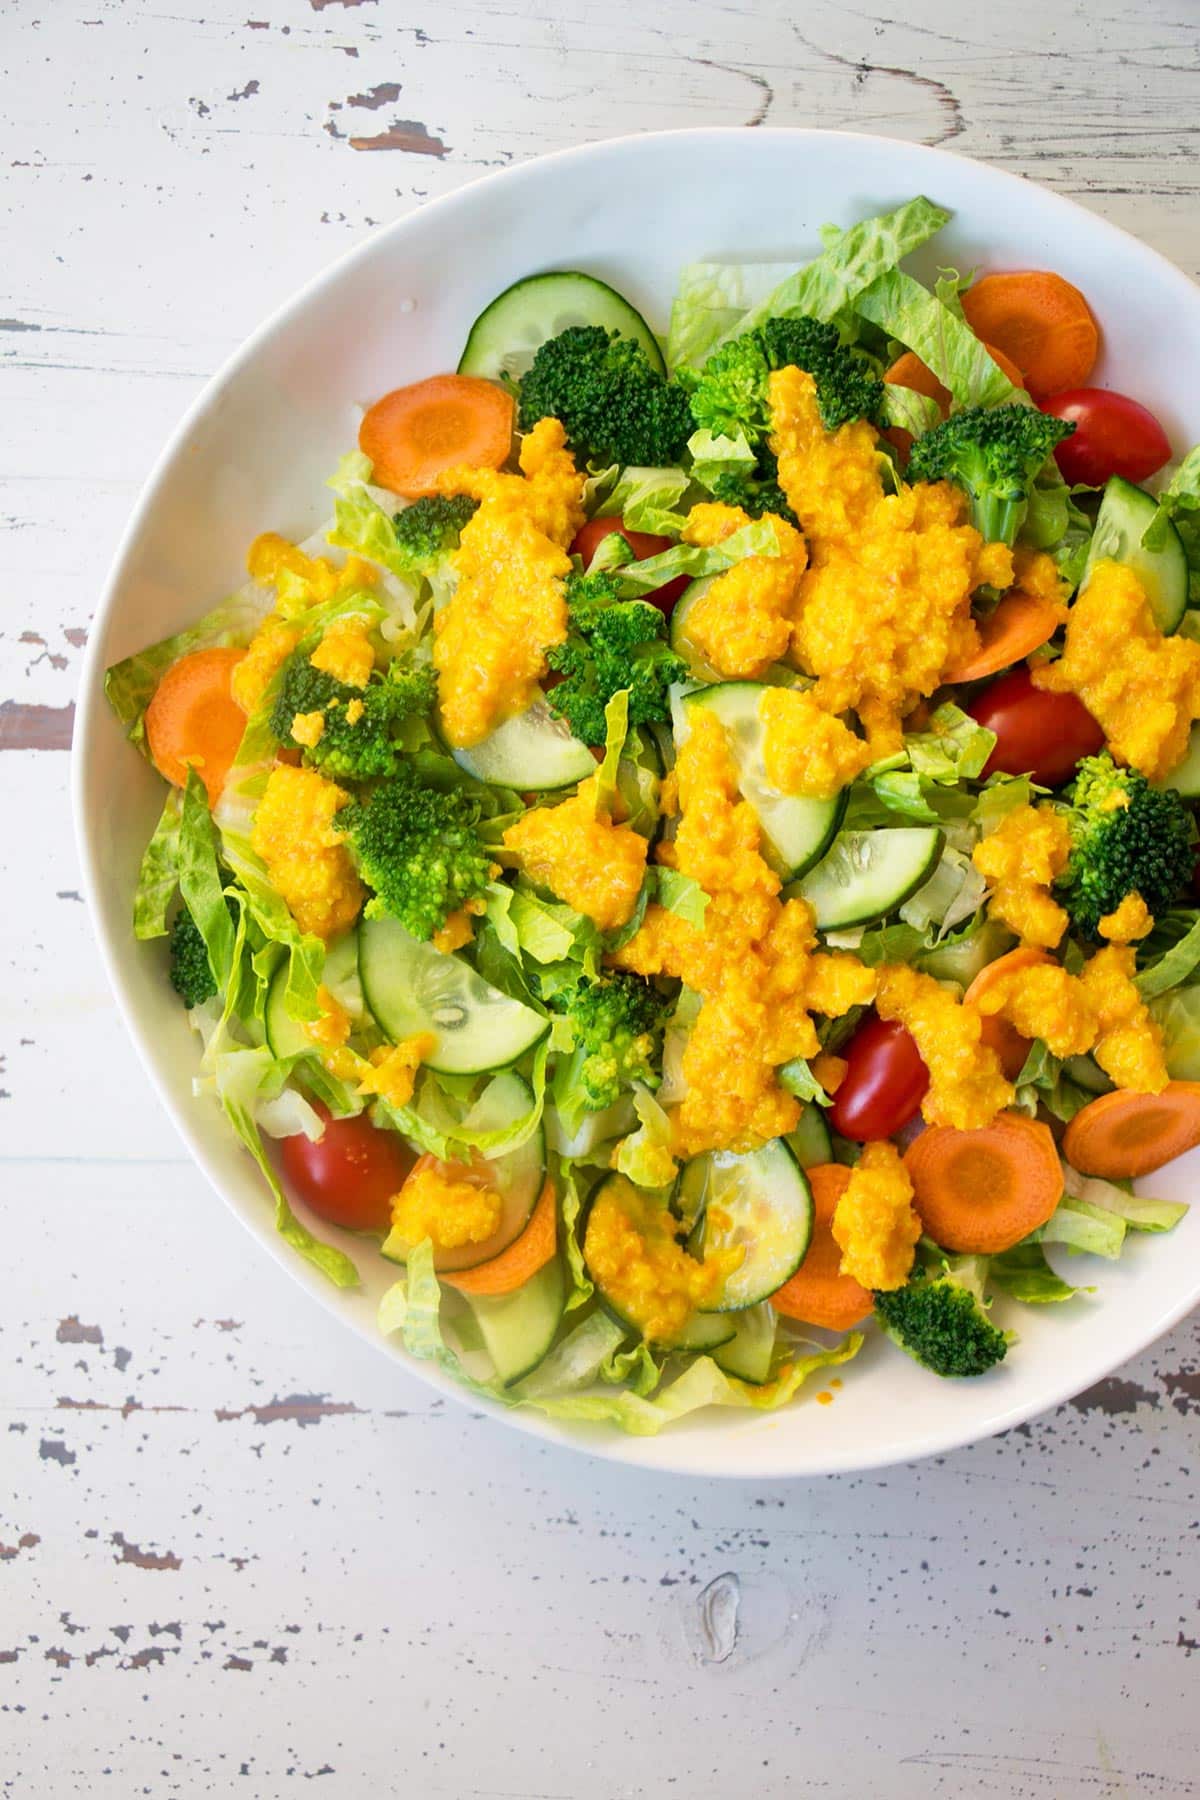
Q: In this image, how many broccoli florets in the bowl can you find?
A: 11